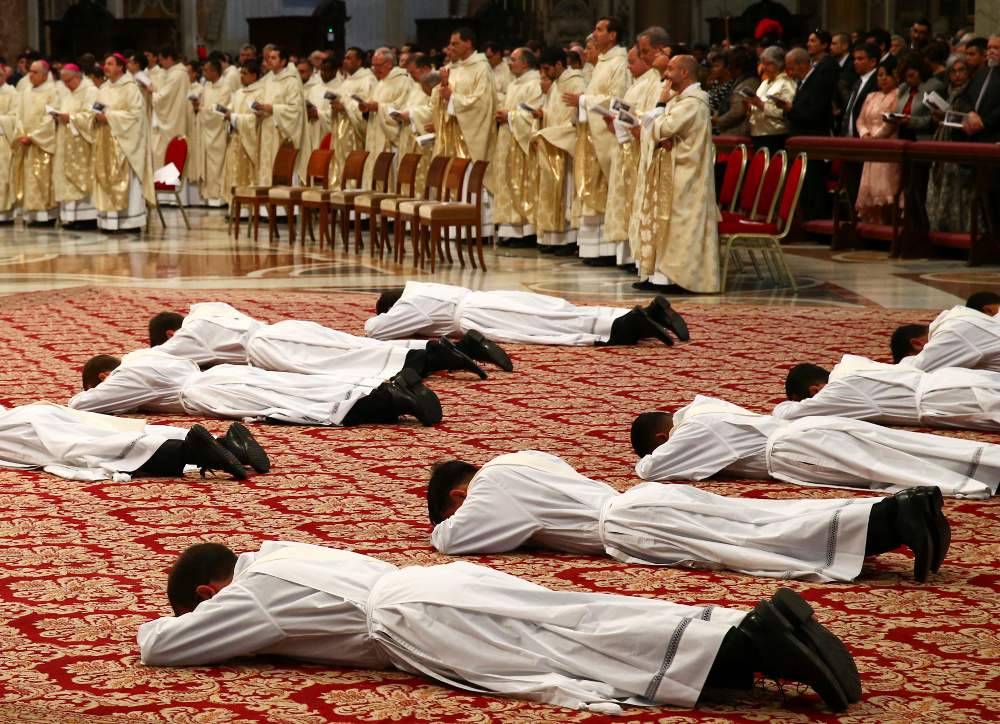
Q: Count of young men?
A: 10